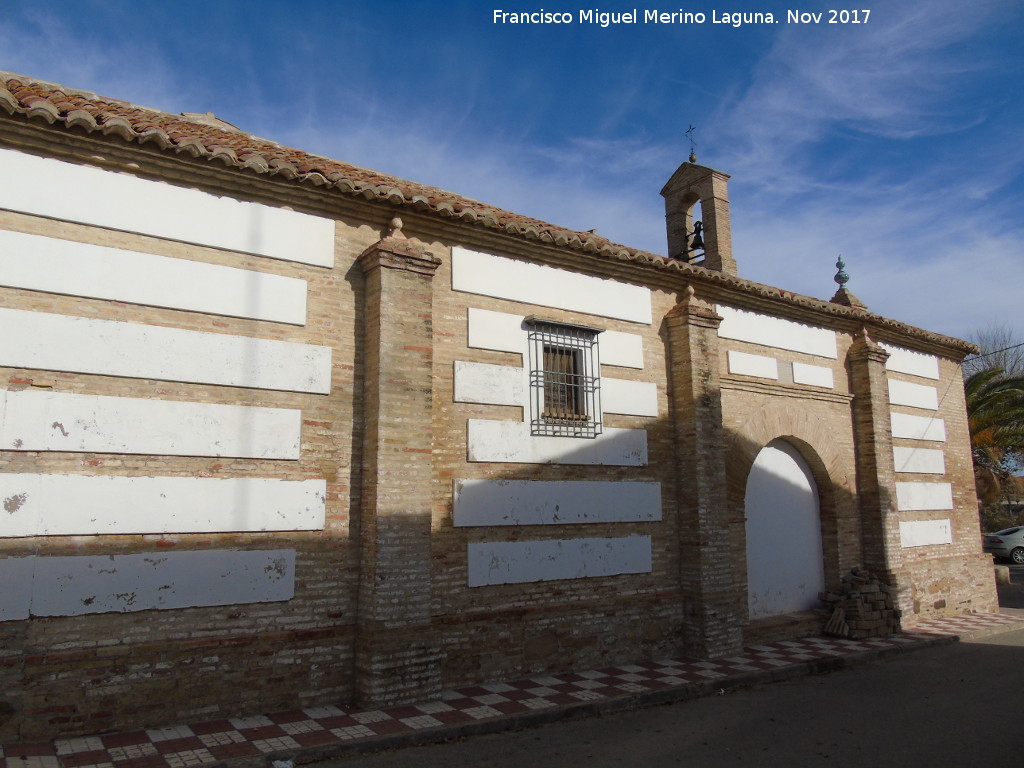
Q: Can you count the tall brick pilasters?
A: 3